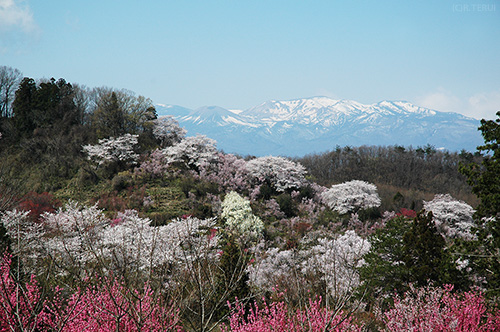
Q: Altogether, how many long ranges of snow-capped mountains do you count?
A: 1